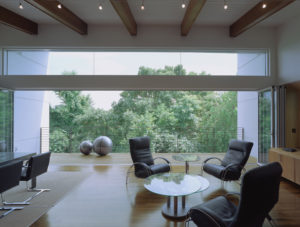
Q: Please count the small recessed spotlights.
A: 7